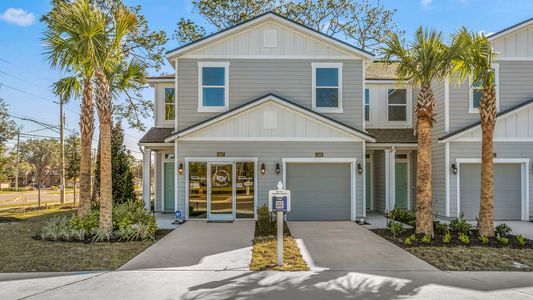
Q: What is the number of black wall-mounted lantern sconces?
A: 5